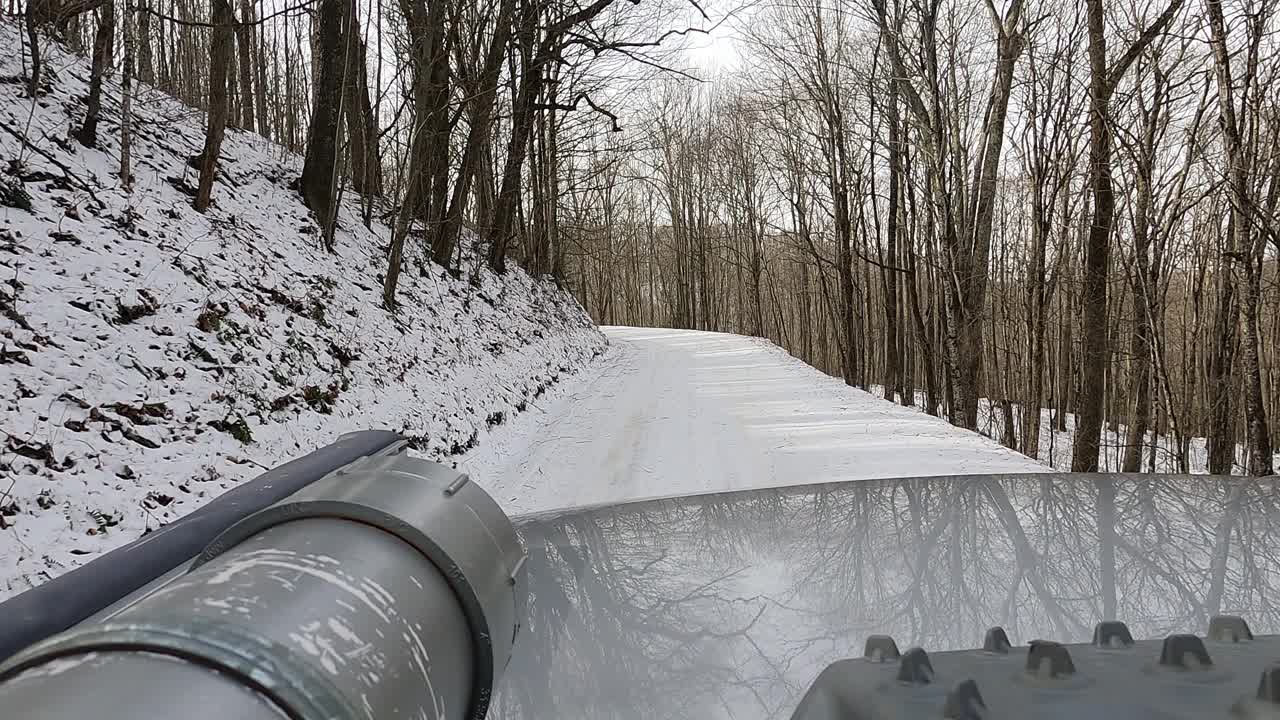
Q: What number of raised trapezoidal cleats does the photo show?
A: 9